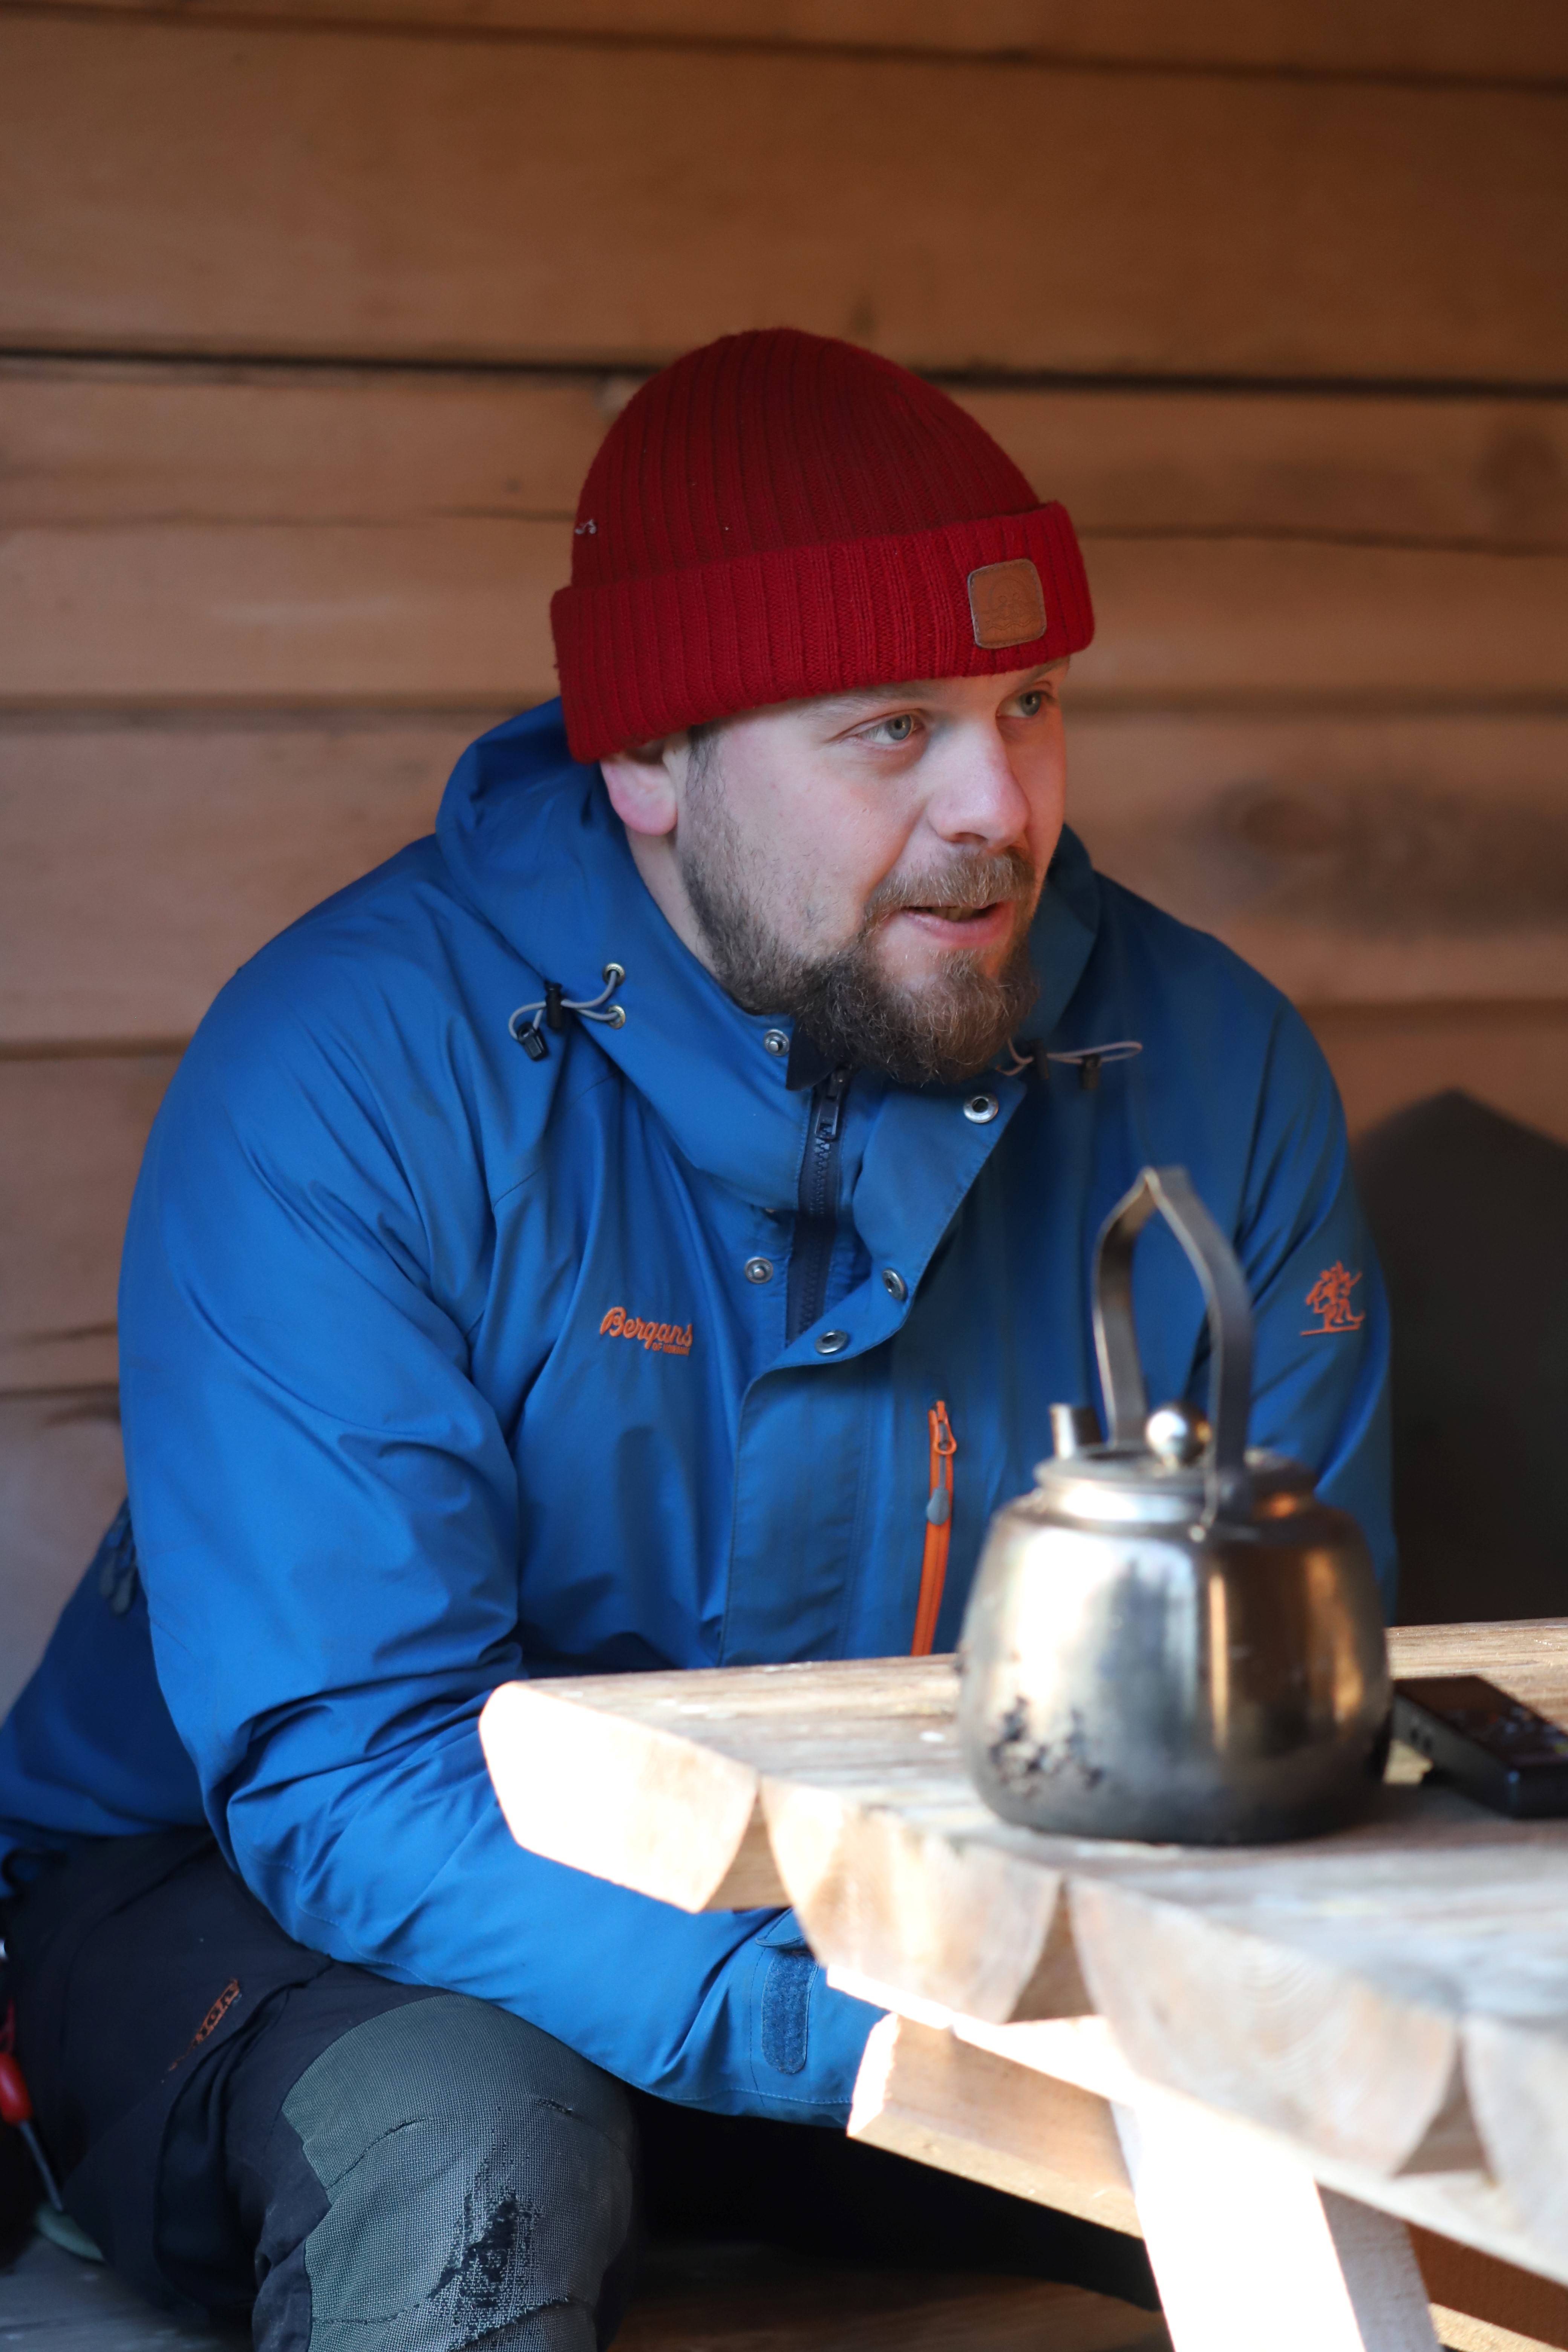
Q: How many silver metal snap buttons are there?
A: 5